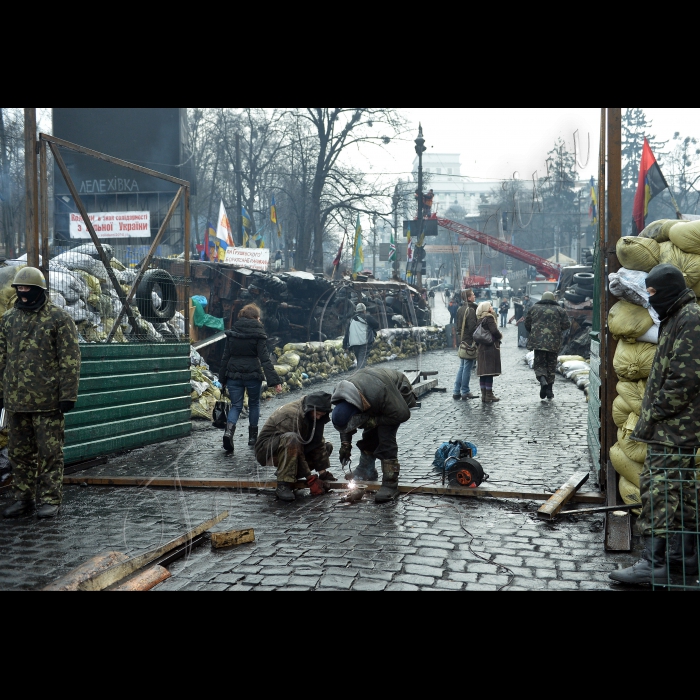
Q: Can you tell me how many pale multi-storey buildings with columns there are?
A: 1